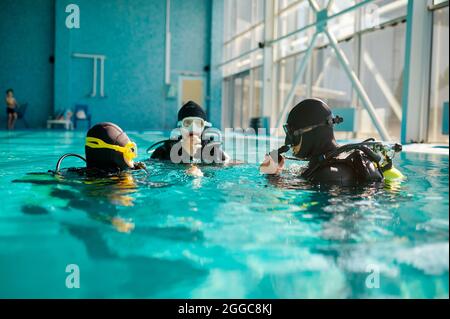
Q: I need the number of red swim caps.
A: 0